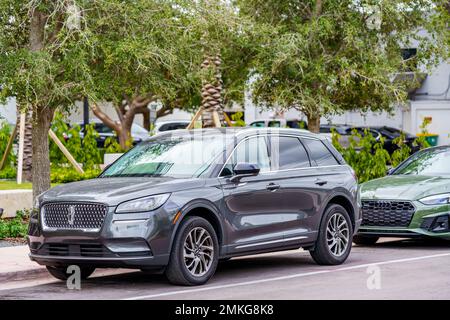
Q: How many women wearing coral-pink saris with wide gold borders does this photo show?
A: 0